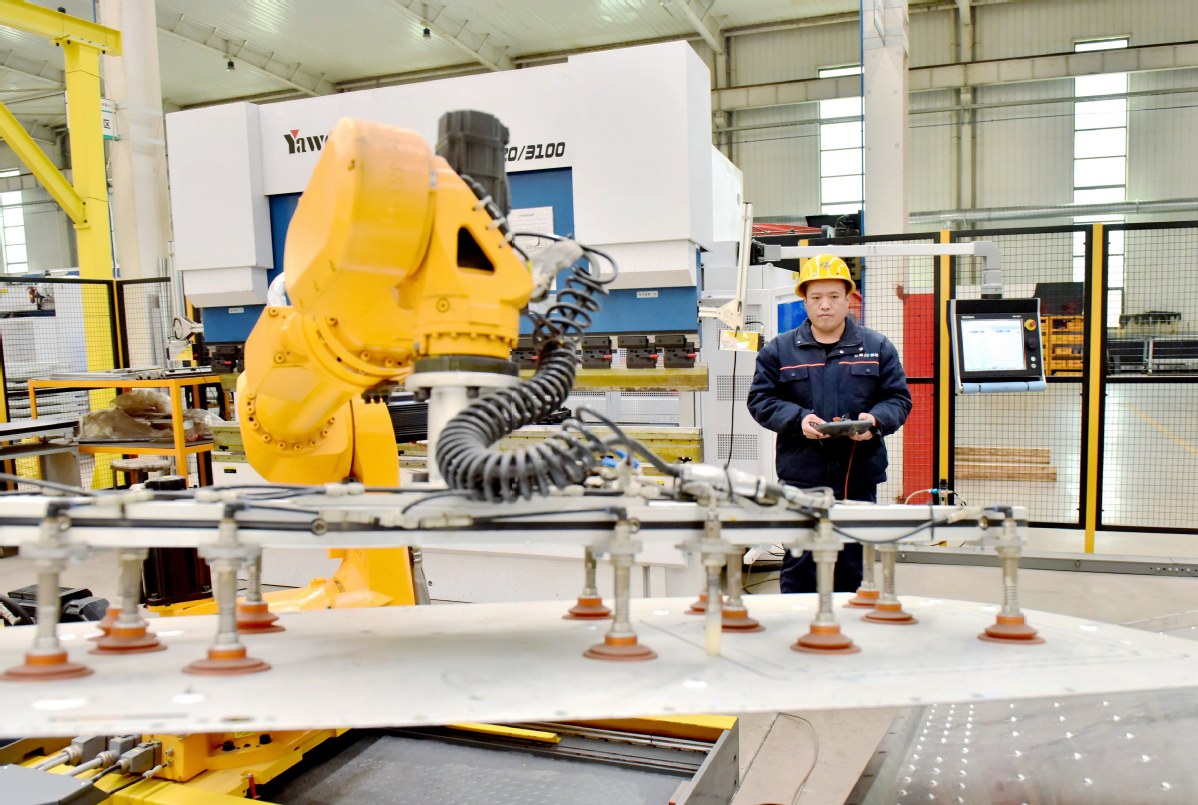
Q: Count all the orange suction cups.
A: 13